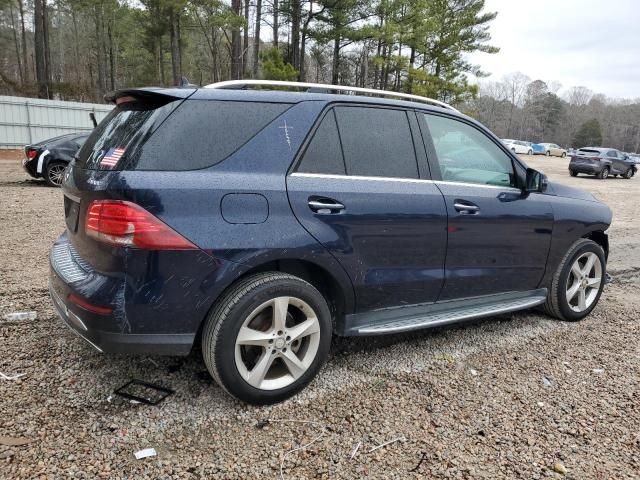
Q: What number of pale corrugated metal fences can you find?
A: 1